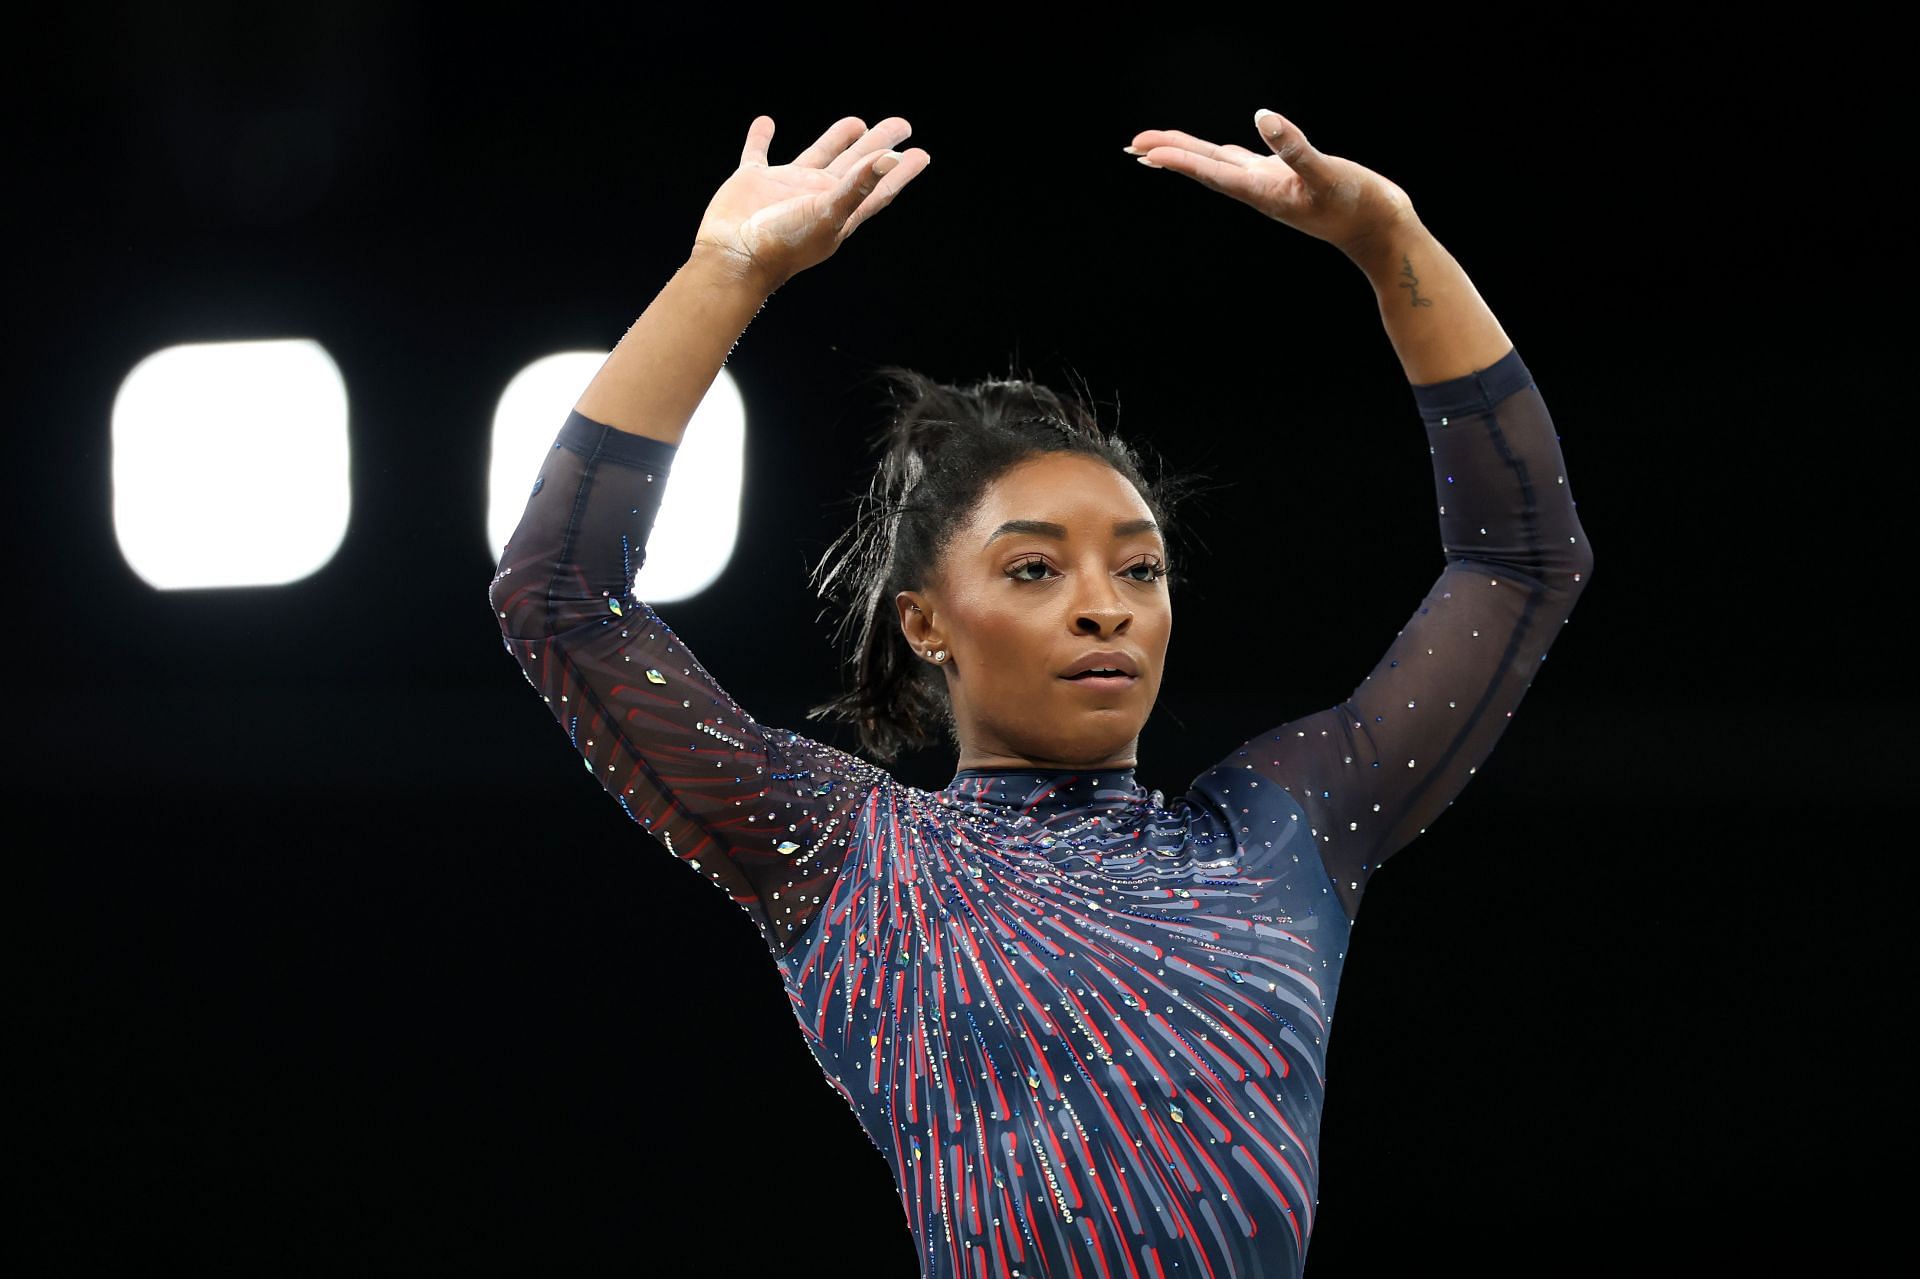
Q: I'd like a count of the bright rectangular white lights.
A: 2